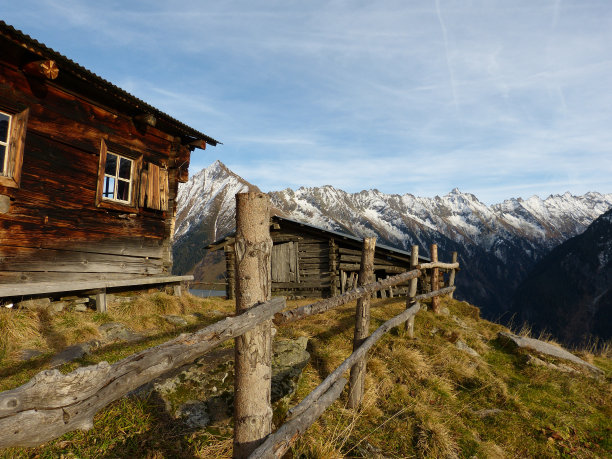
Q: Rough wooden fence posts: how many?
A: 5